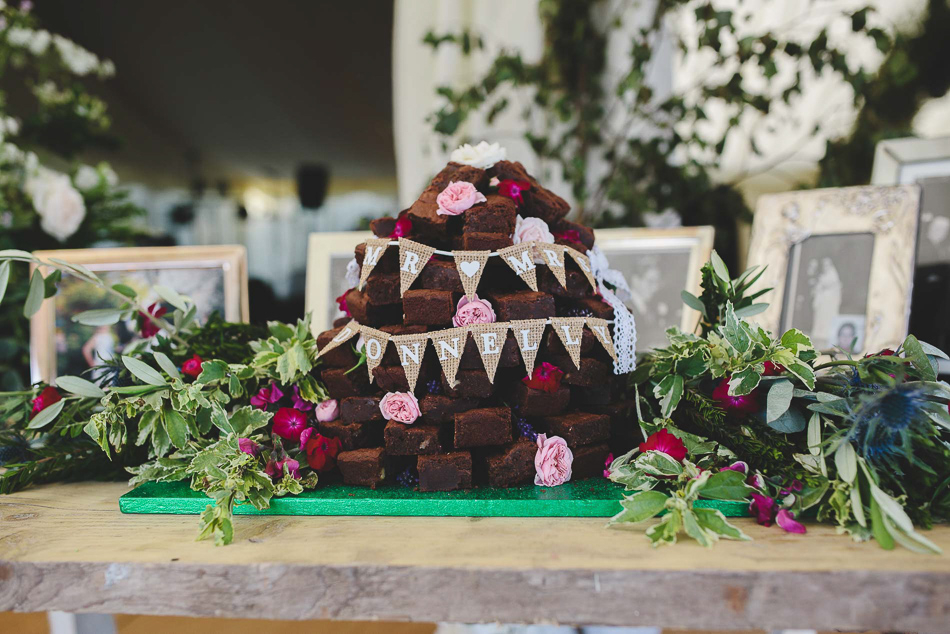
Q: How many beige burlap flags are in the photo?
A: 14